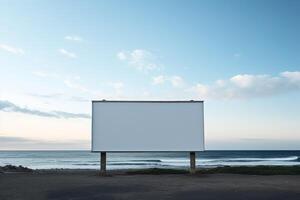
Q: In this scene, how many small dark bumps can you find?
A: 2